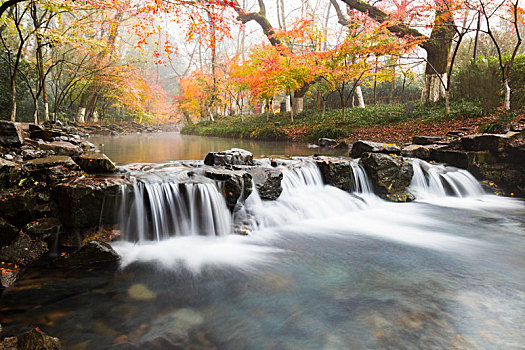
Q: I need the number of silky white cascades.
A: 4